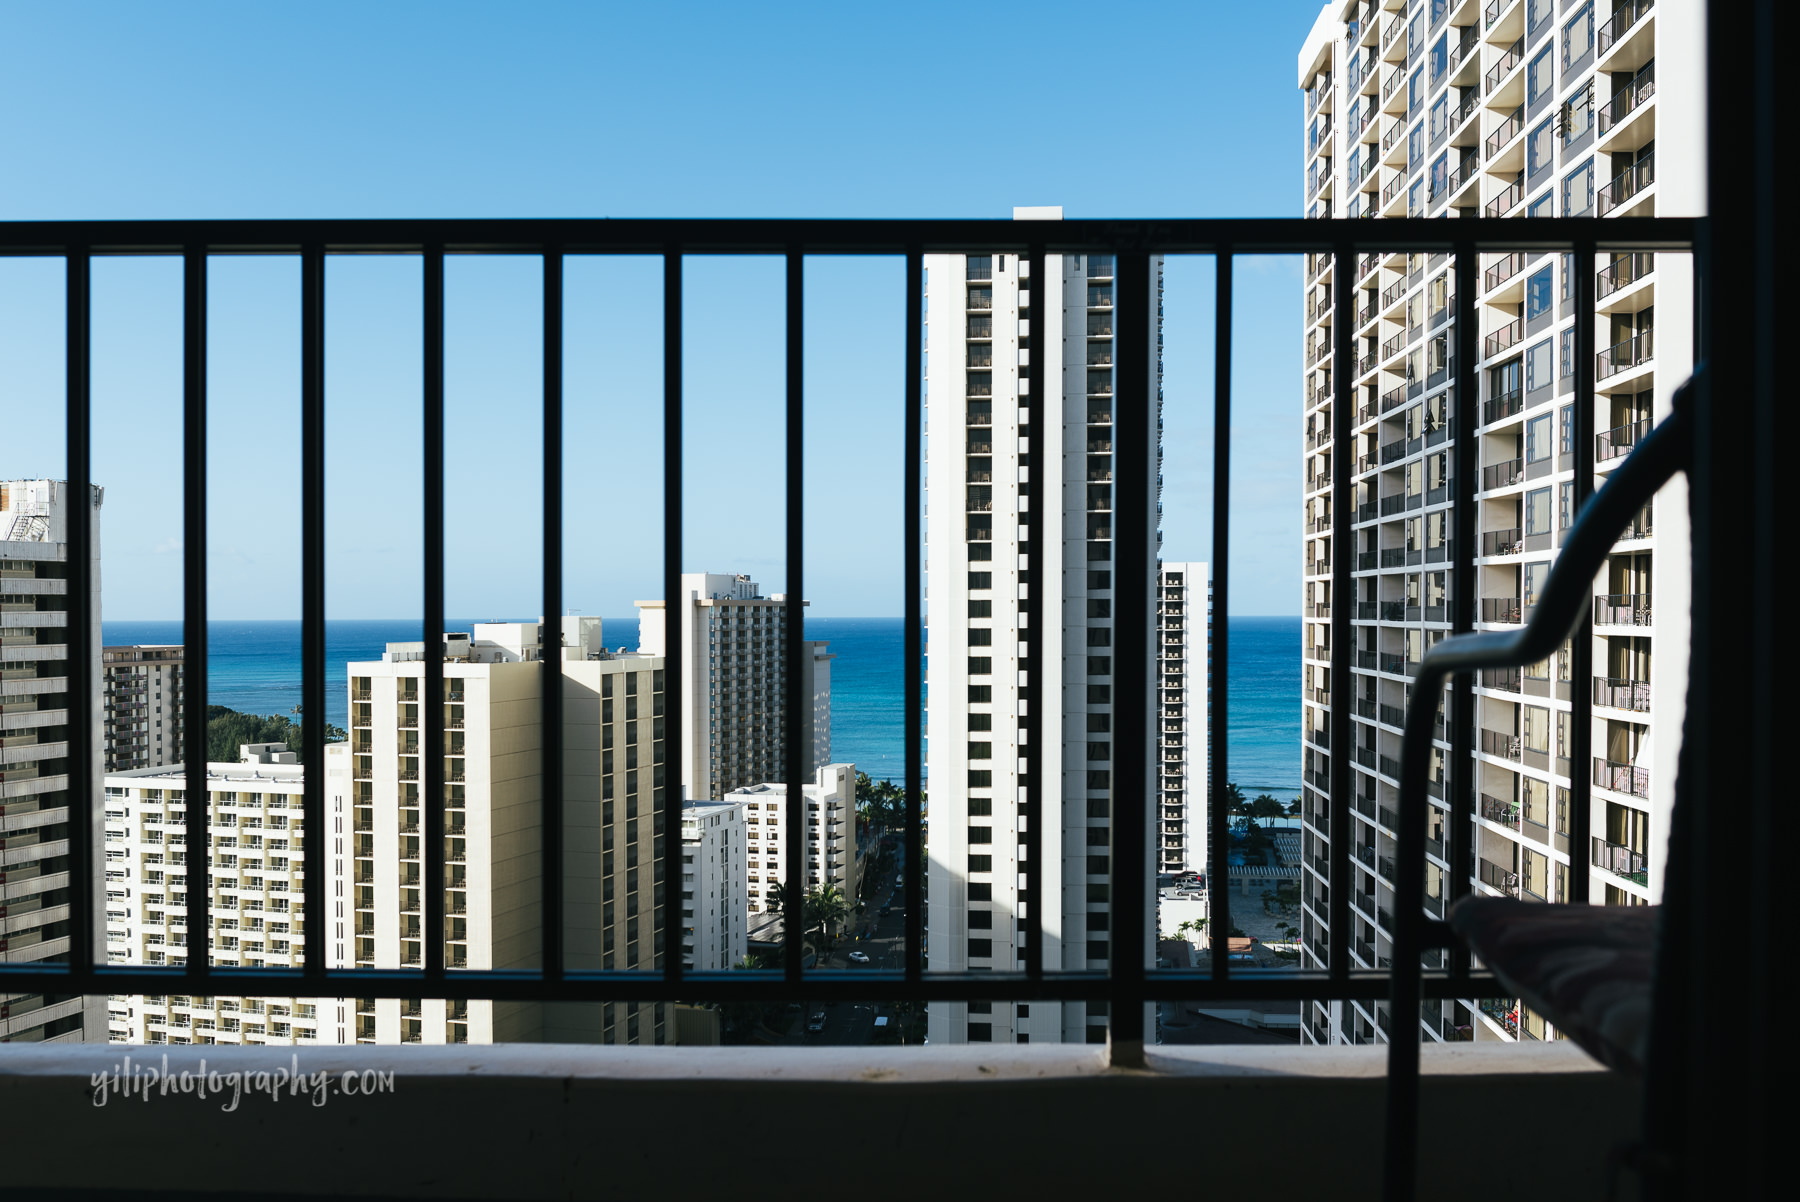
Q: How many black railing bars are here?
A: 14